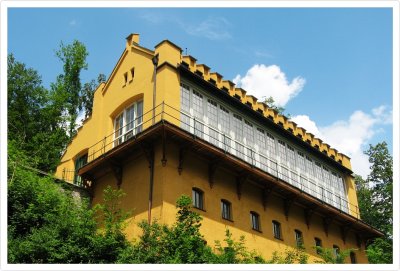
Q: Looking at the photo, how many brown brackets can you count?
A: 12